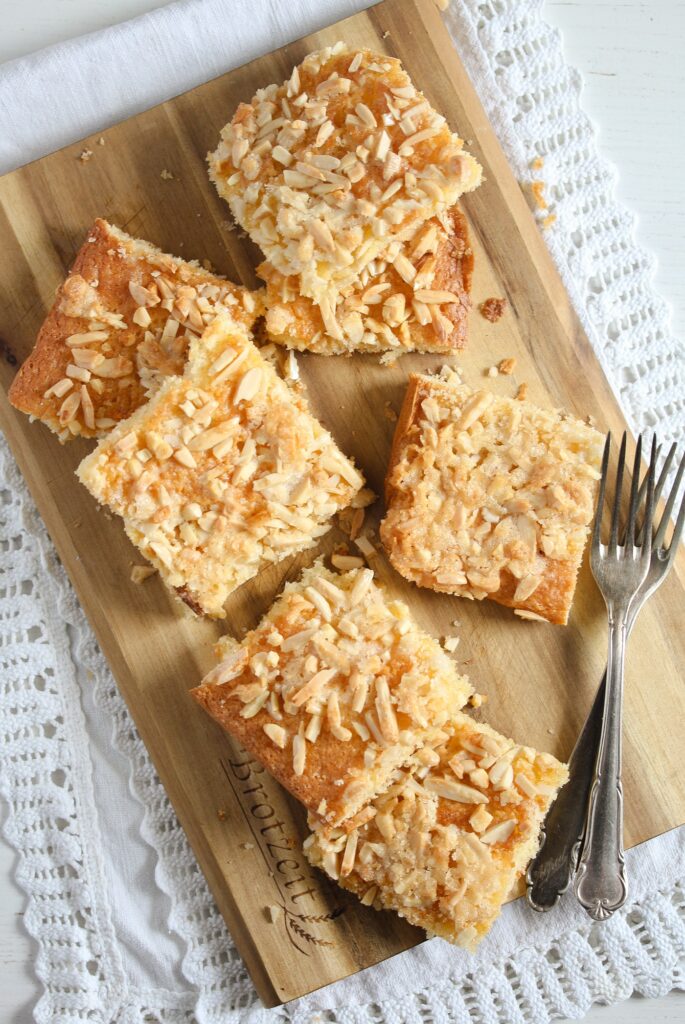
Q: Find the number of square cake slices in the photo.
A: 7